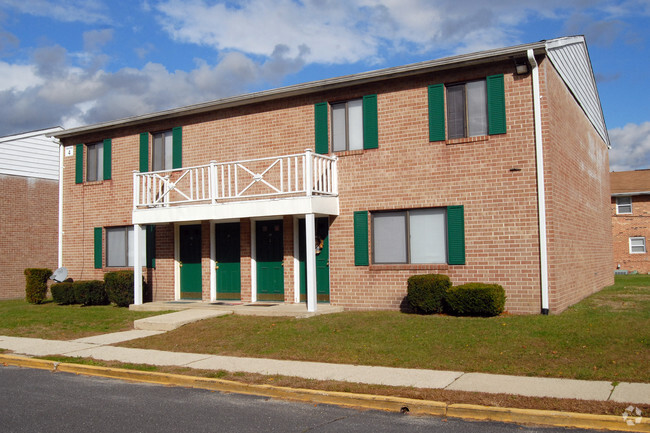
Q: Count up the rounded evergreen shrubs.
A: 6